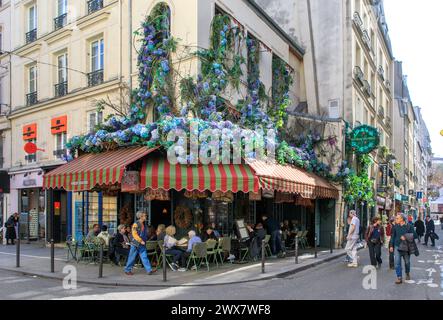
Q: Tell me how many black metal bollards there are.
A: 8